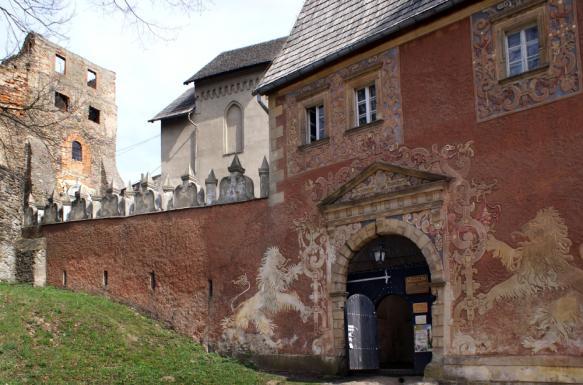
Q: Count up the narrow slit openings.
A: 4